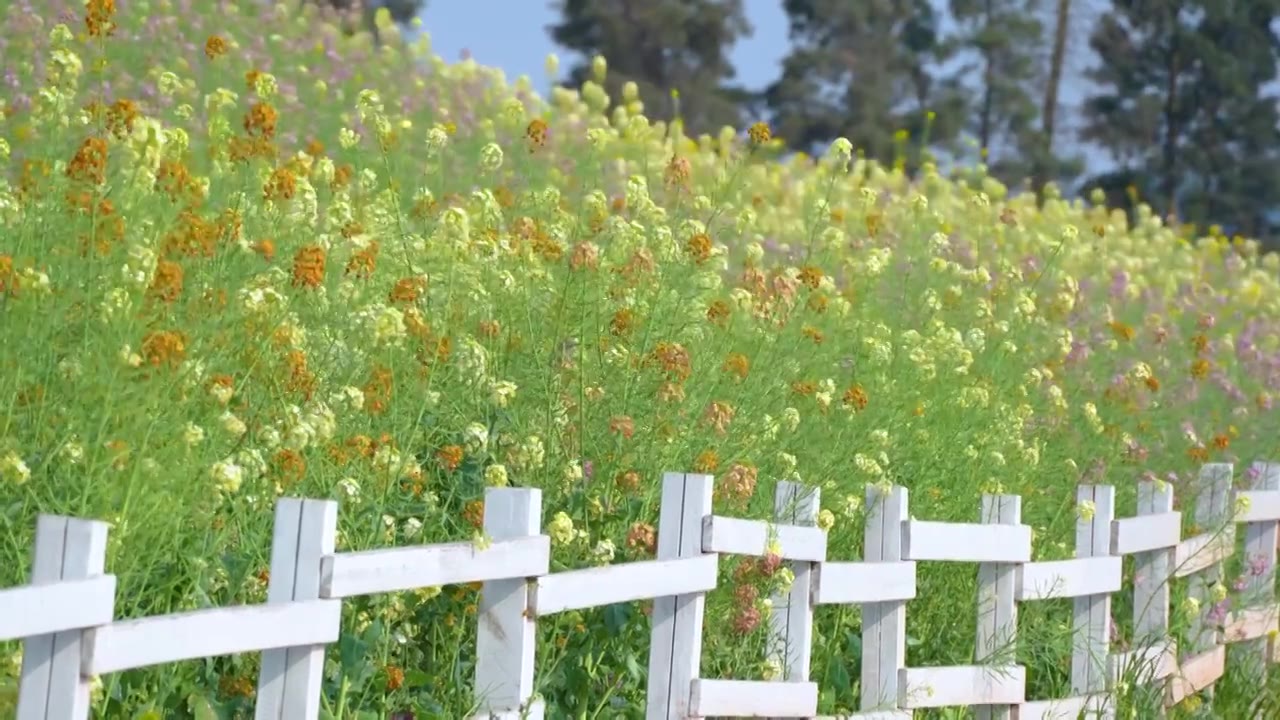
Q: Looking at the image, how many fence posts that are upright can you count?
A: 11